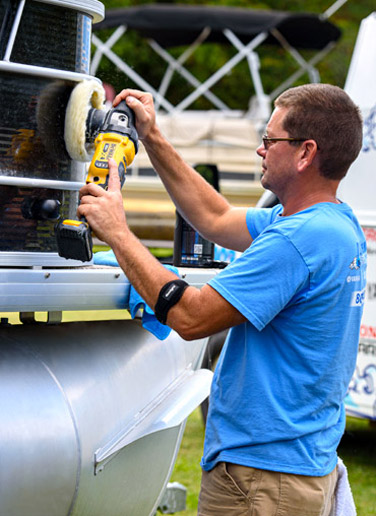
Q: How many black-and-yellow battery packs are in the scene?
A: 1